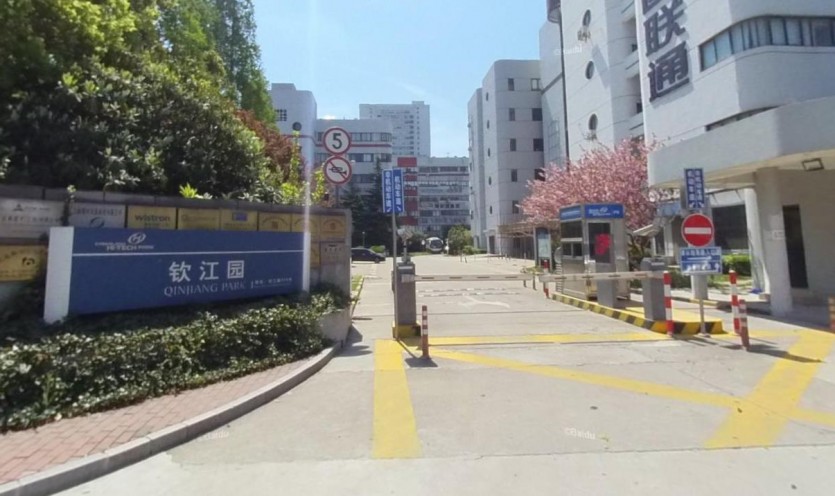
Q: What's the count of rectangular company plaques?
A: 11